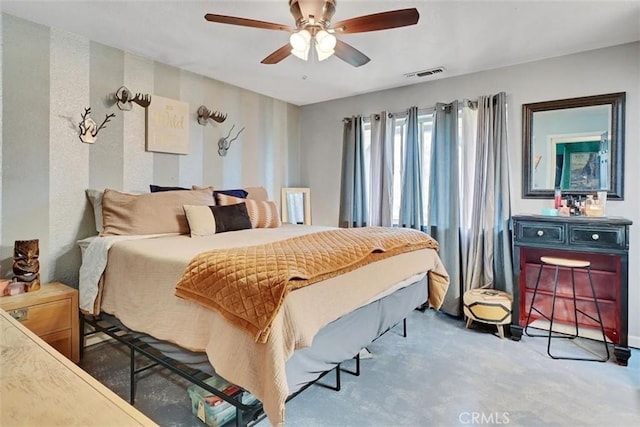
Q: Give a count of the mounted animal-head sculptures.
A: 4